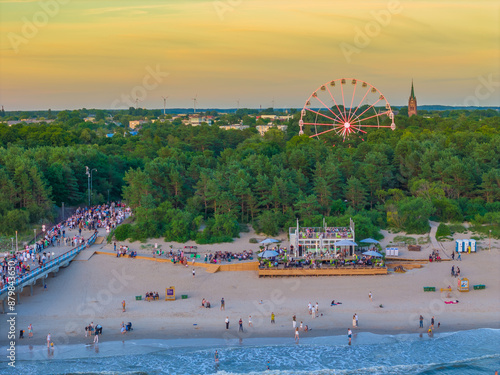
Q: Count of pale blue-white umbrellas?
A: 5